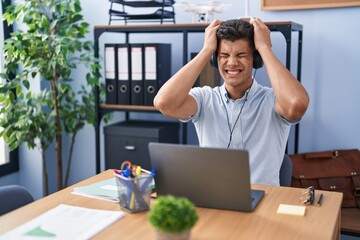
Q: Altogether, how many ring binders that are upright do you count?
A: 4